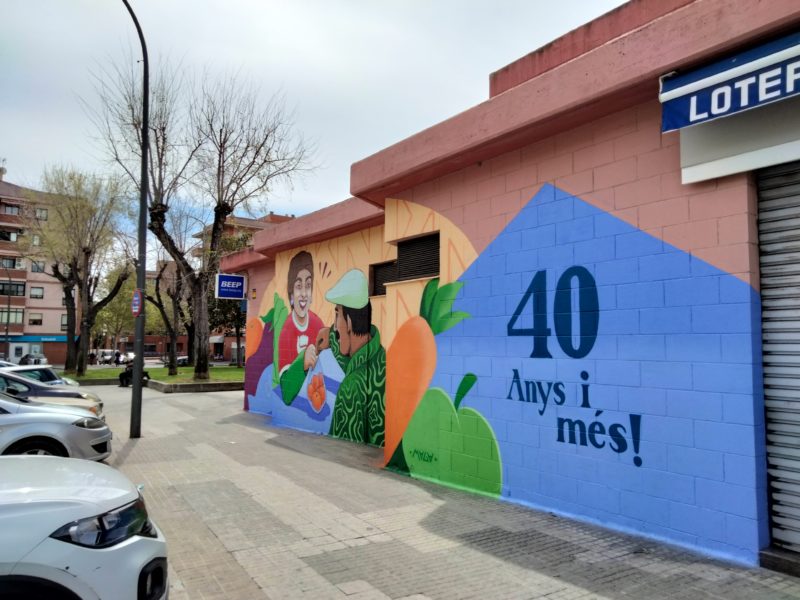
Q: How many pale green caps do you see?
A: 1